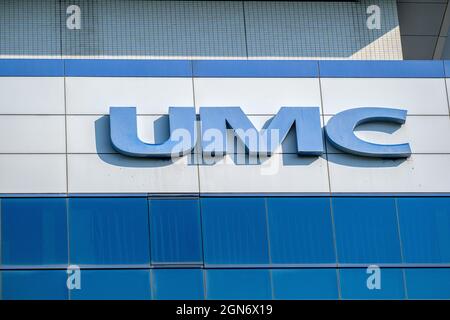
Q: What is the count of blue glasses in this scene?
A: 14